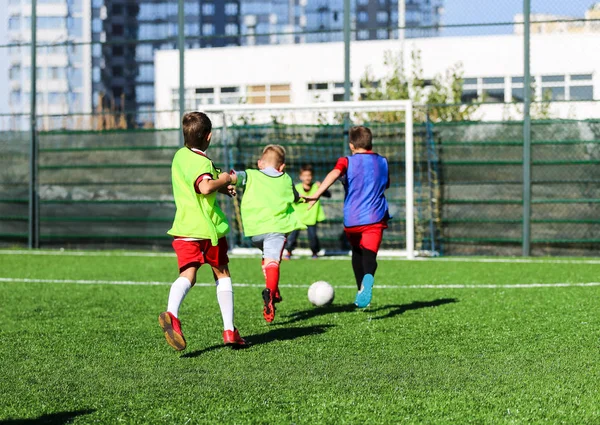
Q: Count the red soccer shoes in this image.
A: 4